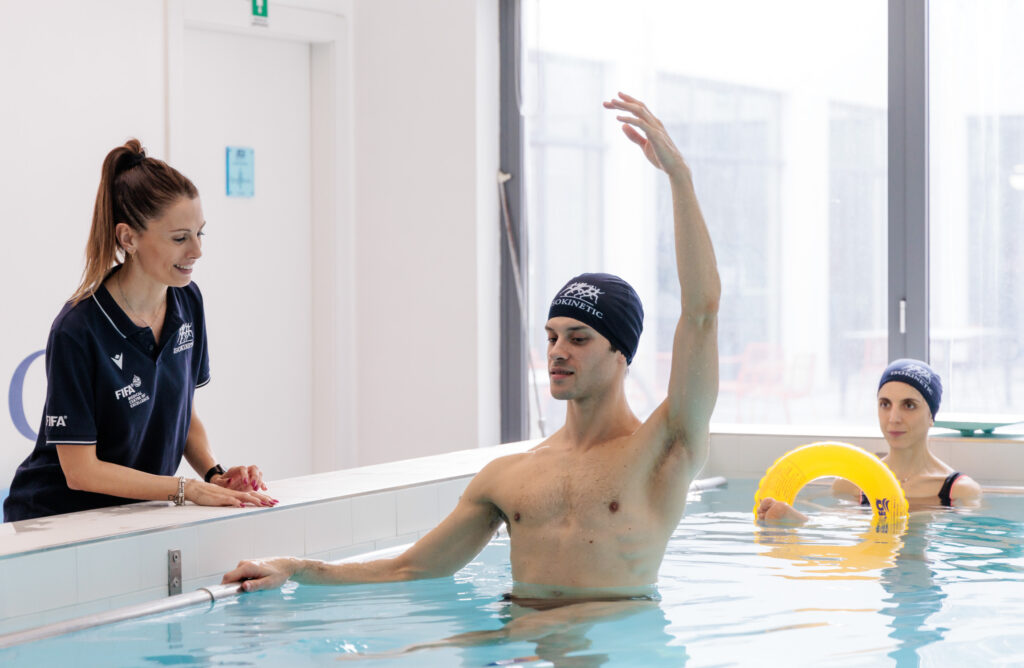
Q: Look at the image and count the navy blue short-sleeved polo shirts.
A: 1